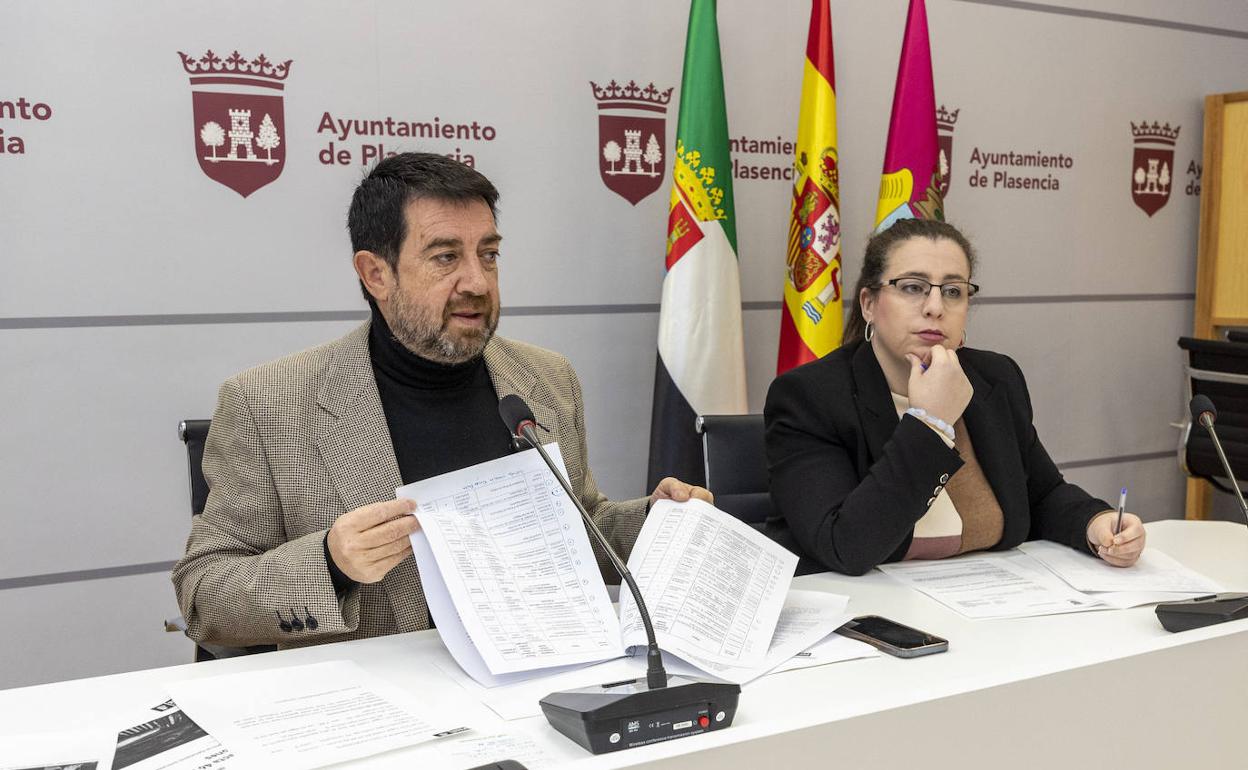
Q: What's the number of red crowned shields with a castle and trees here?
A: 4